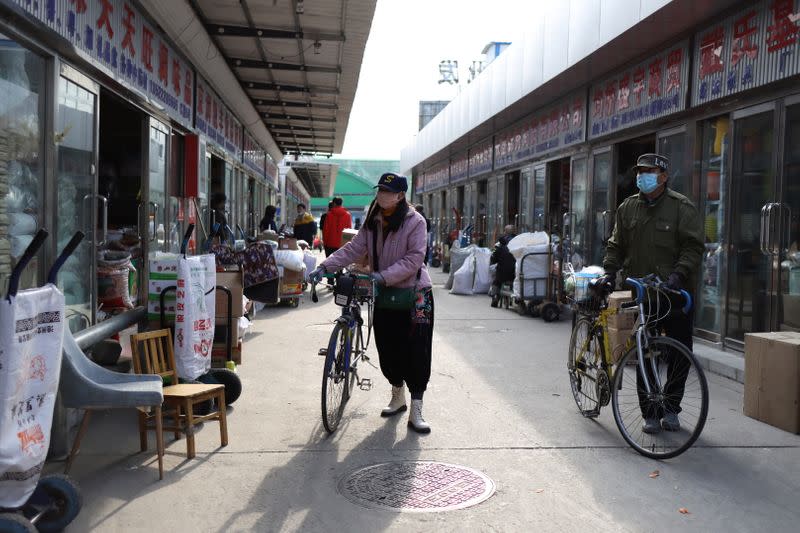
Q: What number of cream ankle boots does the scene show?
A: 2